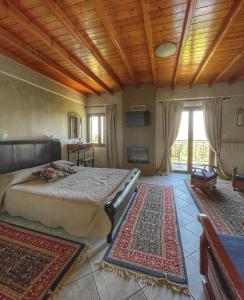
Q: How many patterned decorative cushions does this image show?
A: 2